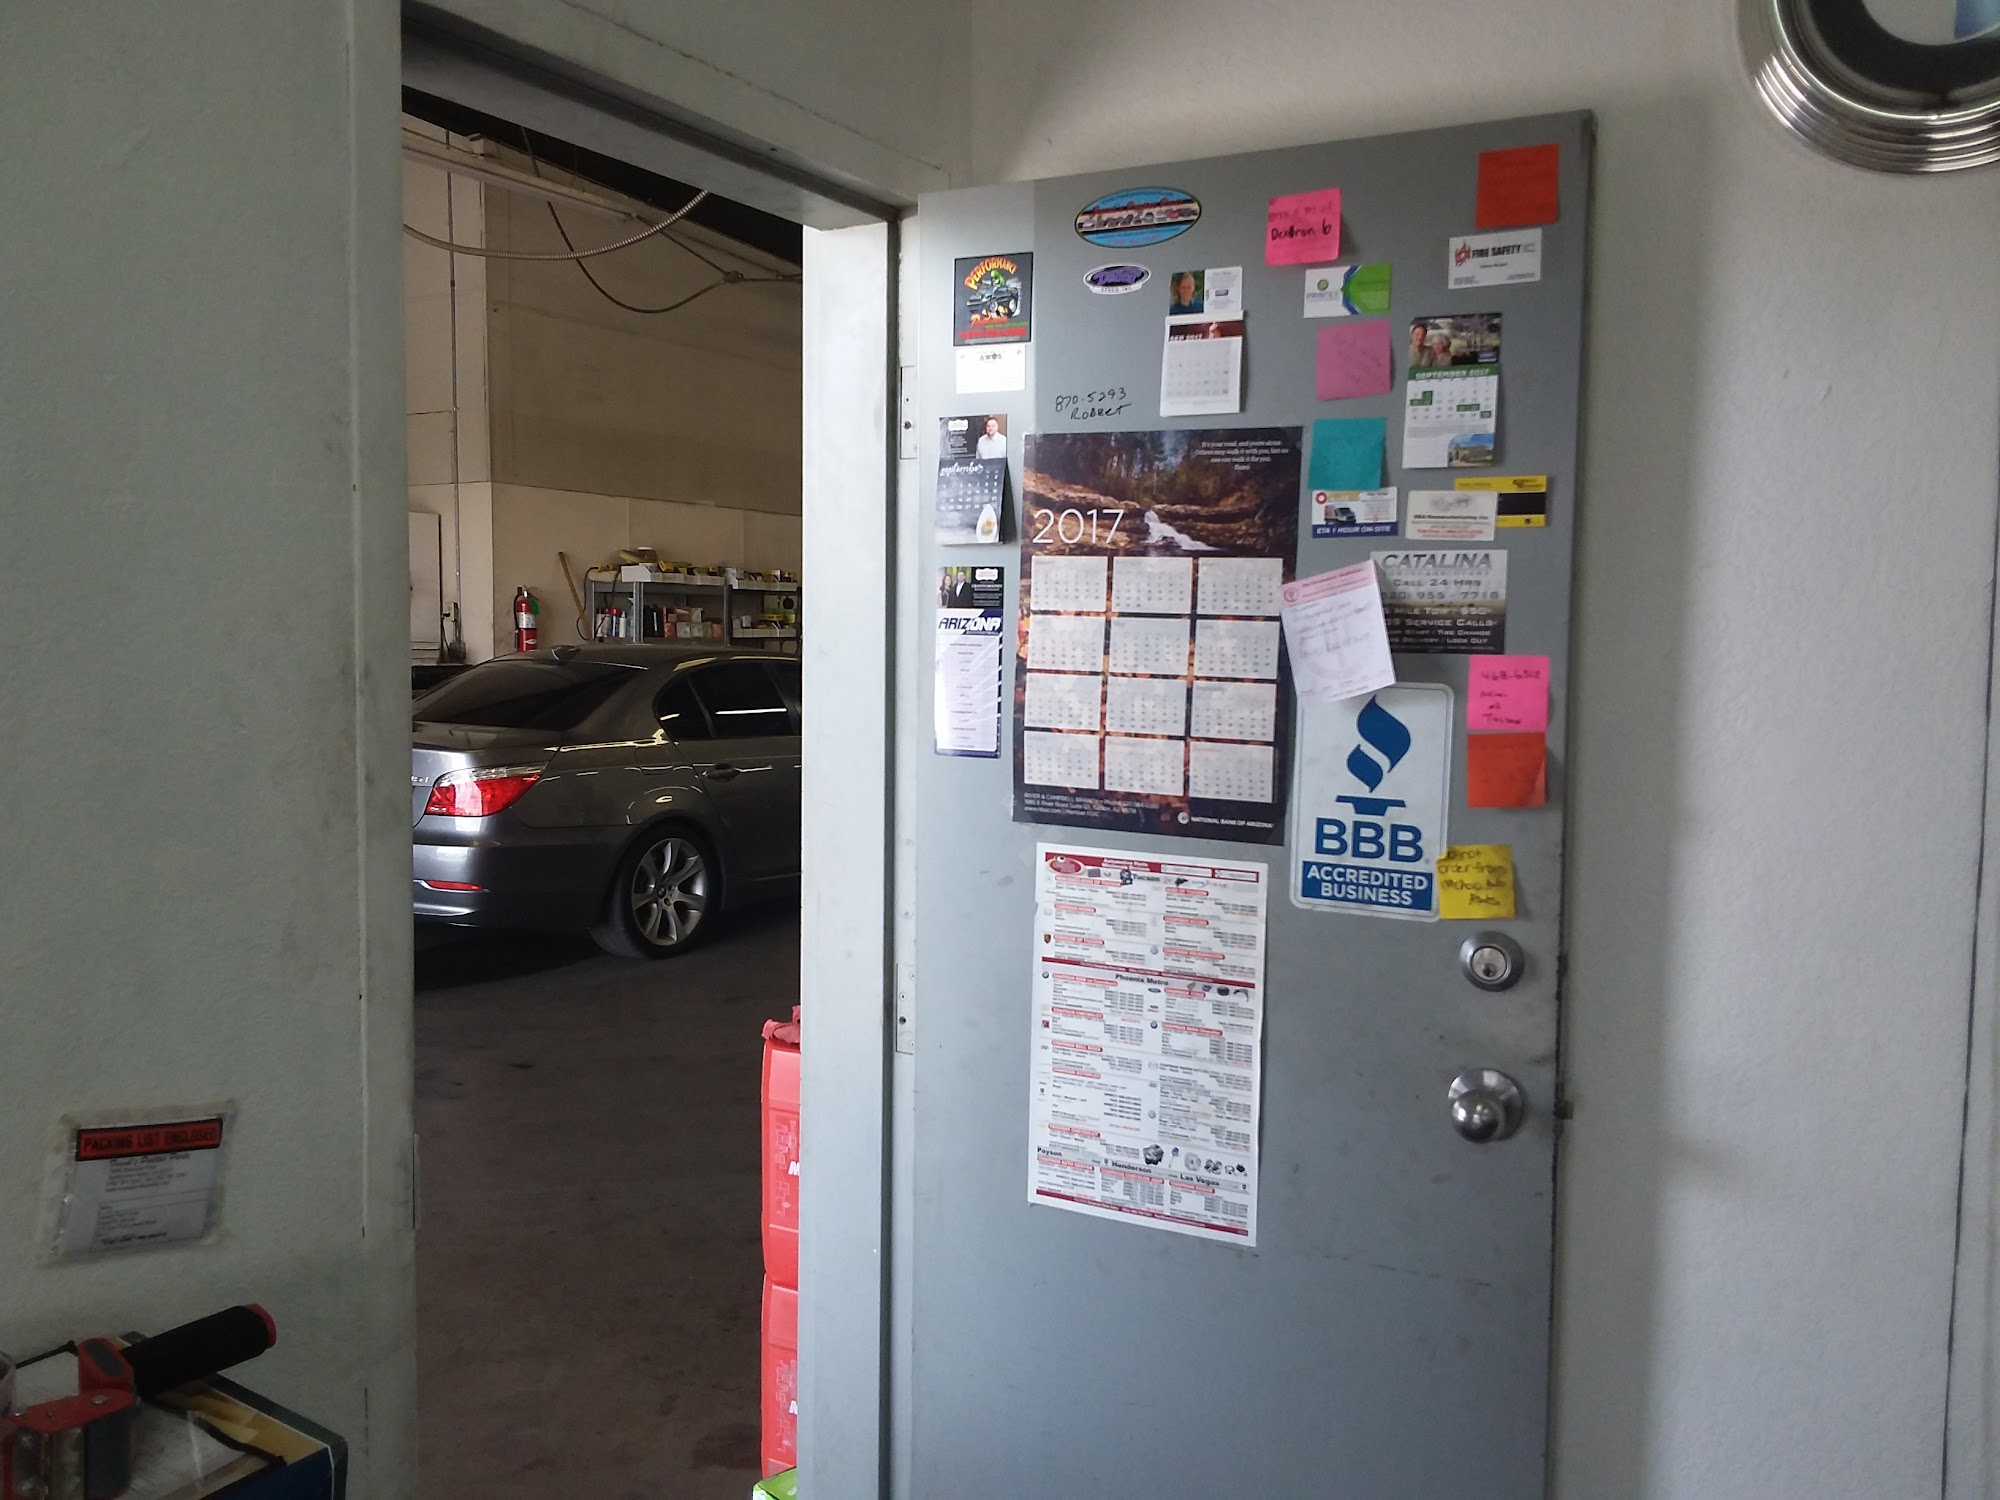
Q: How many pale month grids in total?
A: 12